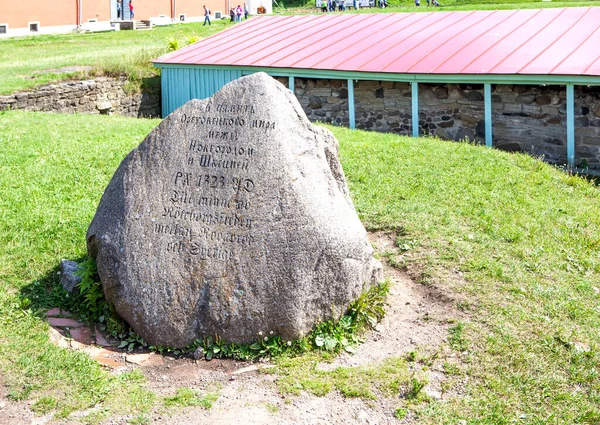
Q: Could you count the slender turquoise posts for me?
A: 5